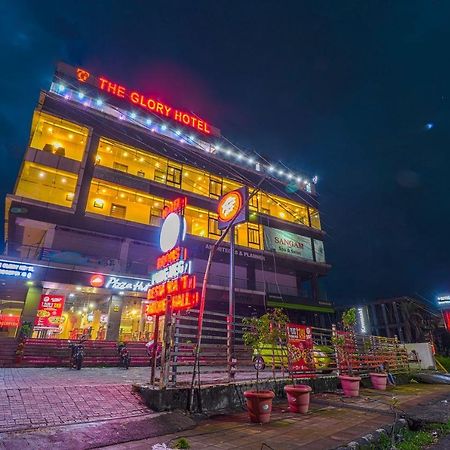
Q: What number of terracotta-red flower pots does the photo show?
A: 4